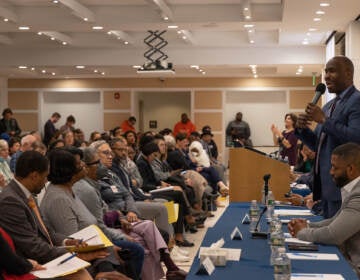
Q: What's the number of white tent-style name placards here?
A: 3